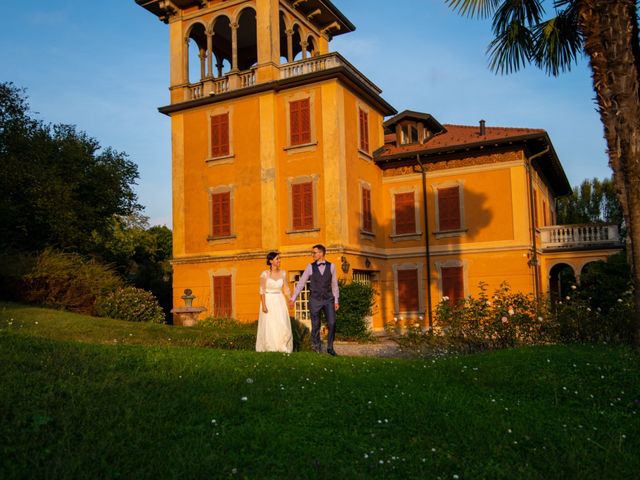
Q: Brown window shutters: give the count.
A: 11